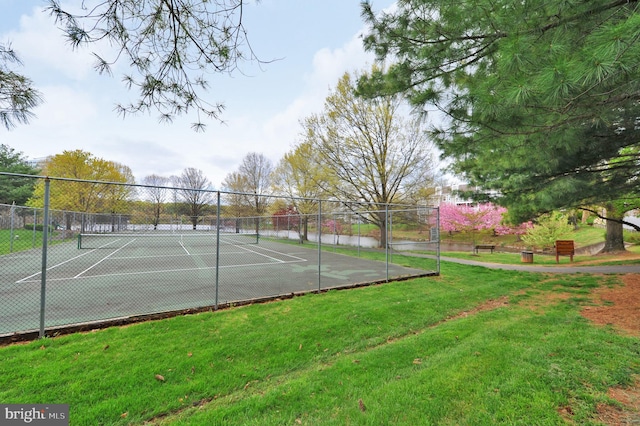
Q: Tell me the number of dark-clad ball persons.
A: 0